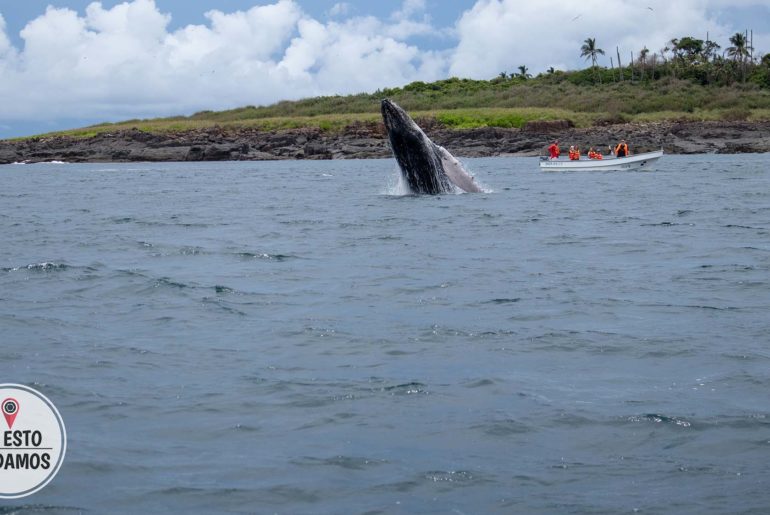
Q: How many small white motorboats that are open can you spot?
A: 1